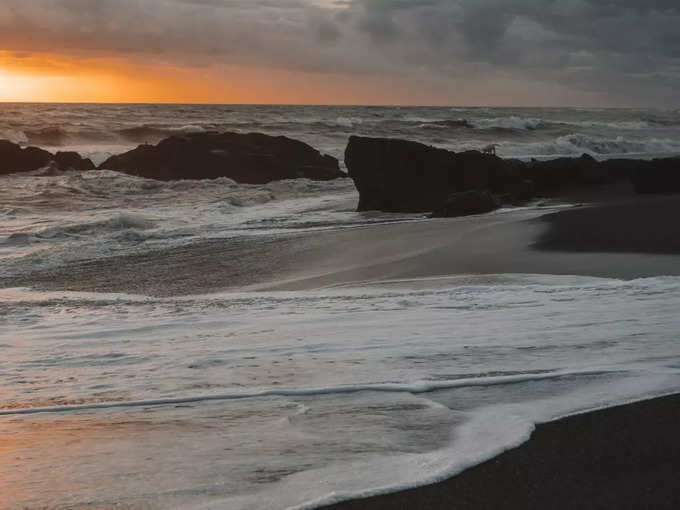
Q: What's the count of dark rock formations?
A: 3